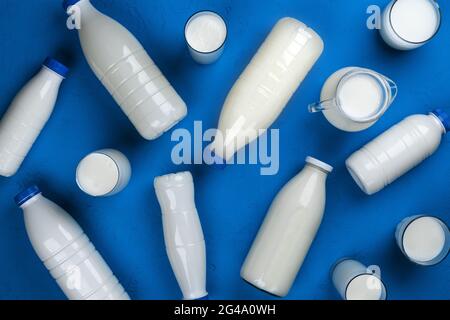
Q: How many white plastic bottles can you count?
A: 6